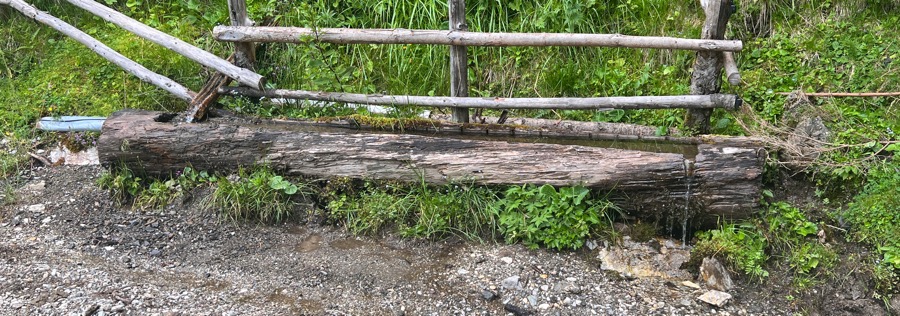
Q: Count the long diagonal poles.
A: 2